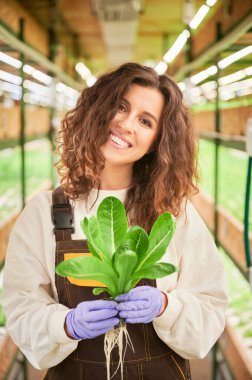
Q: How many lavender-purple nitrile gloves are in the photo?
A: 2